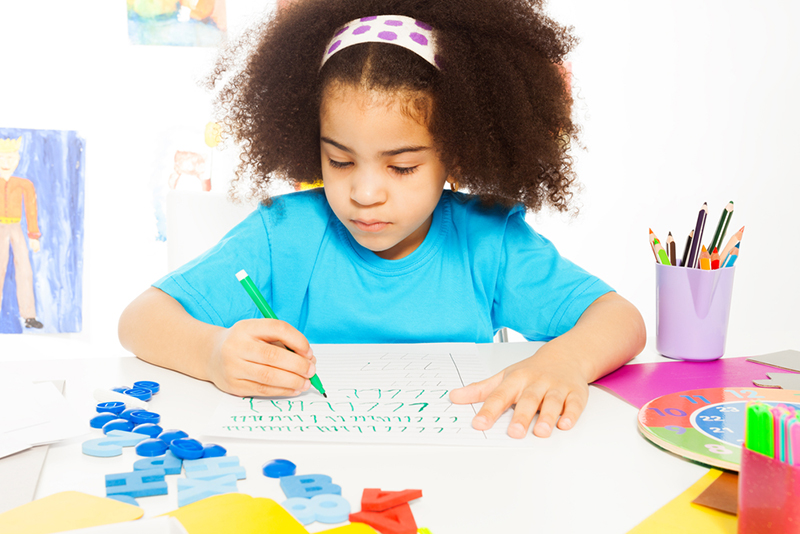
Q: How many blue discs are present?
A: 14